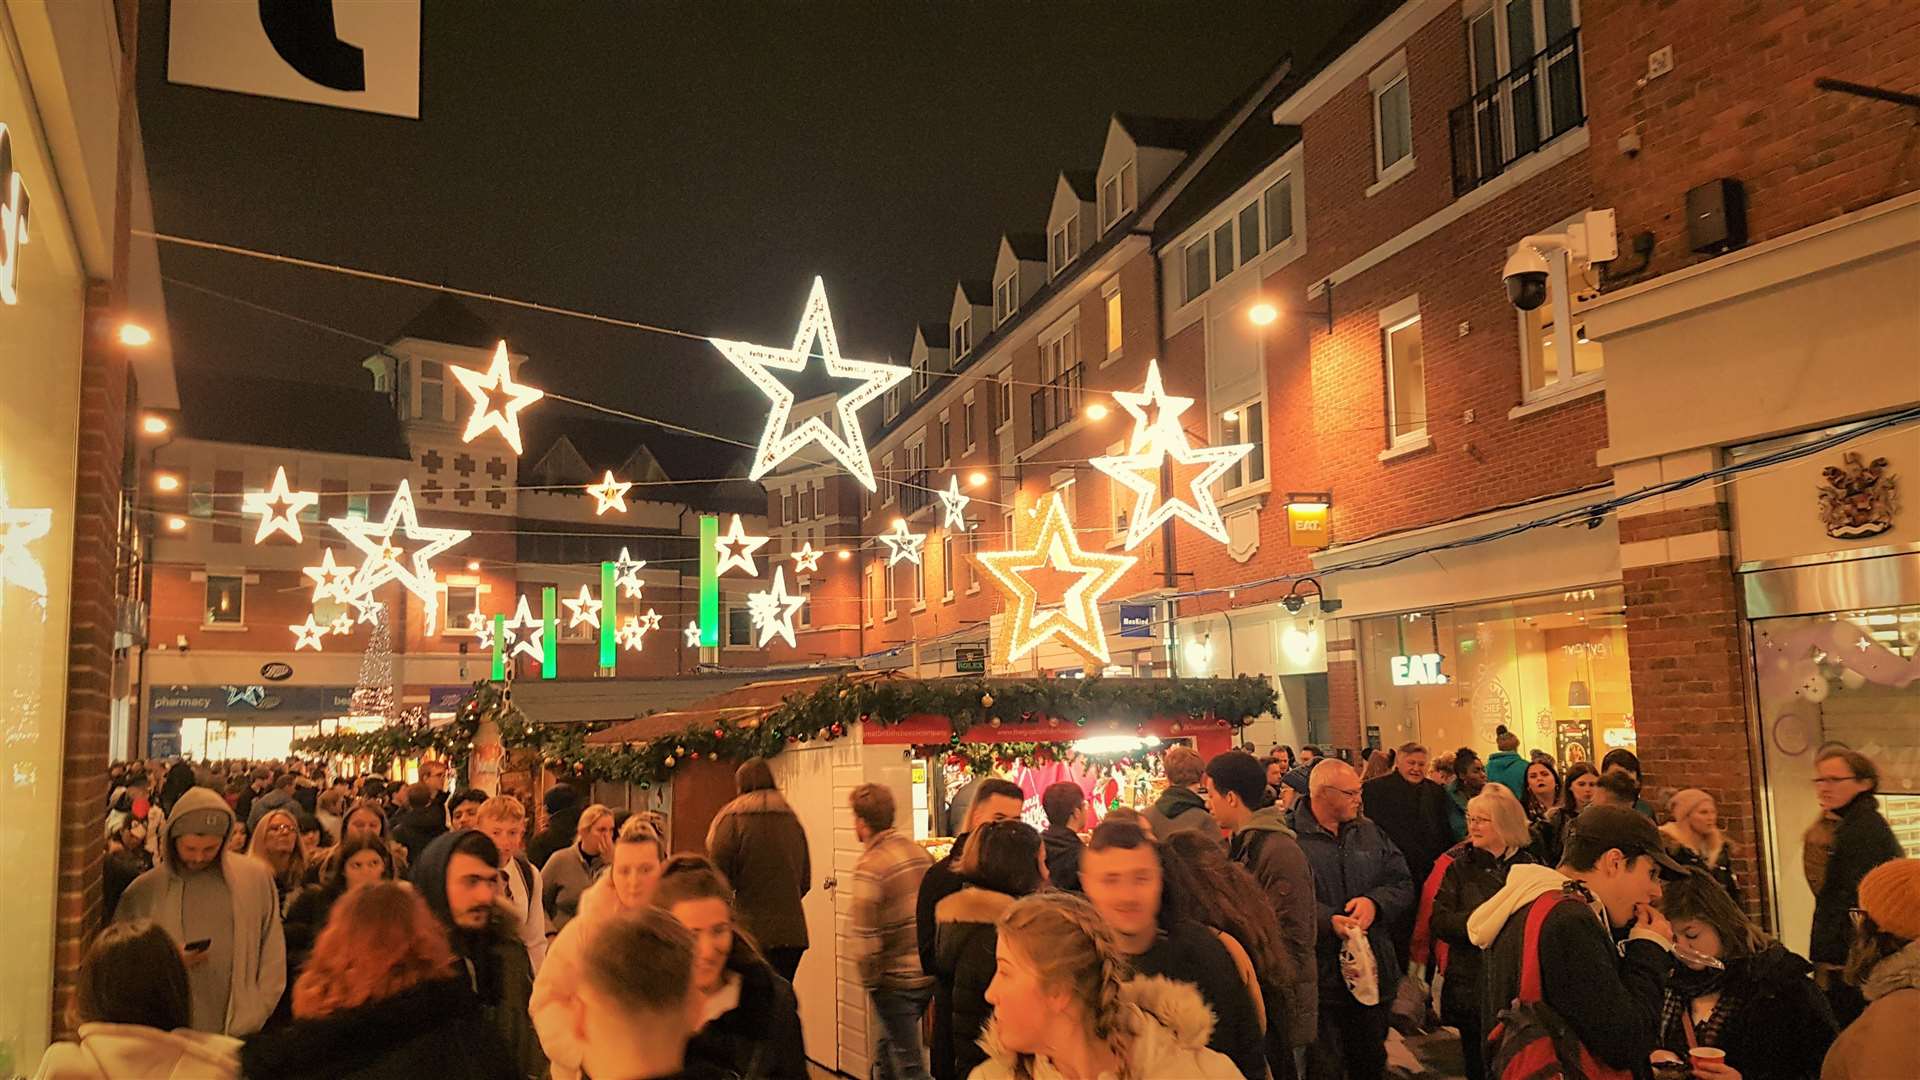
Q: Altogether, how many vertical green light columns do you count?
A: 4